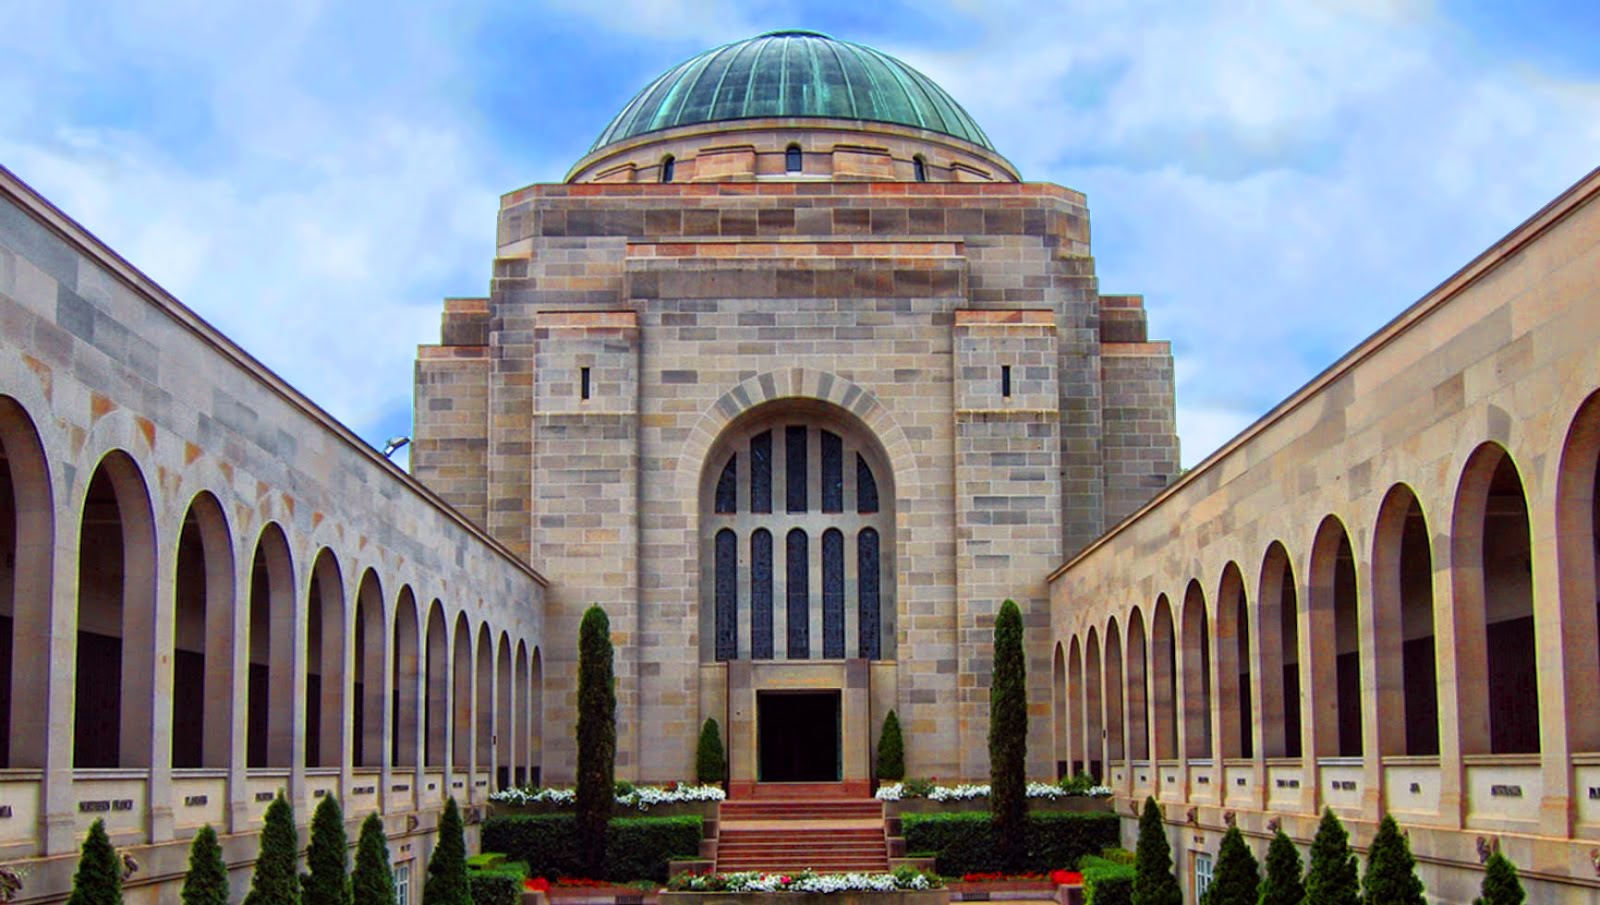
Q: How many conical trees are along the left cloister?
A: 6